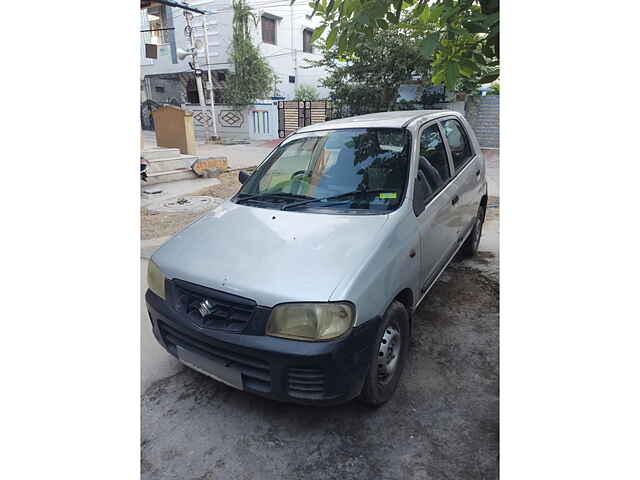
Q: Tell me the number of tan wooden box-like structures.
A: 1